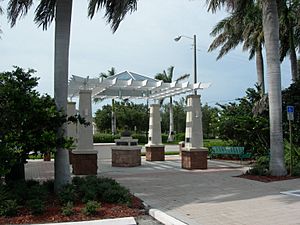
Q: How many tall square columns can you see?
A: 4